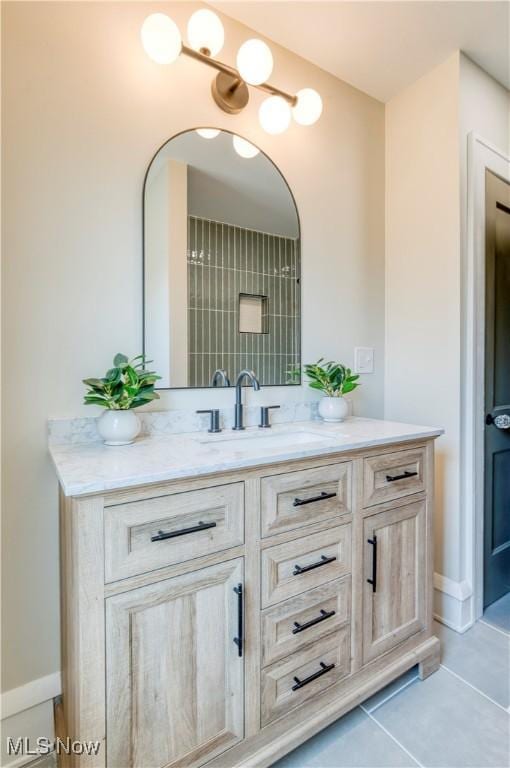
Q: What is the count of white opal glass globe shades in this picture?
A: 5